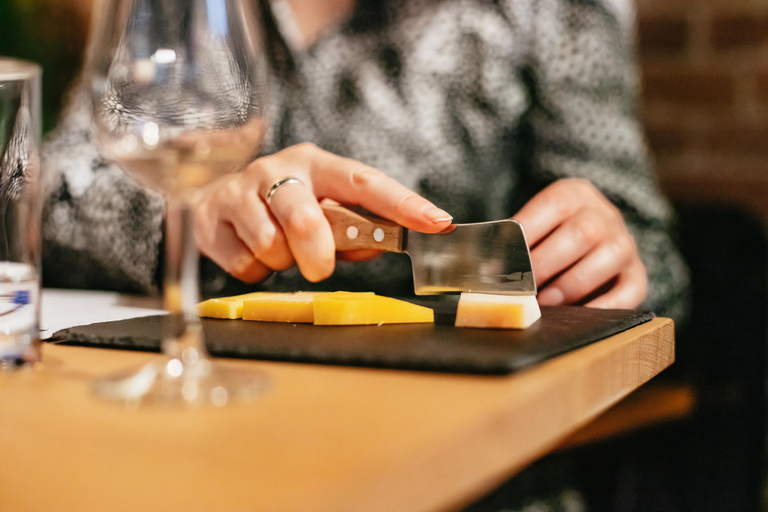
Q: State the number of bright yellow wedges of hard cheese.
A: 3